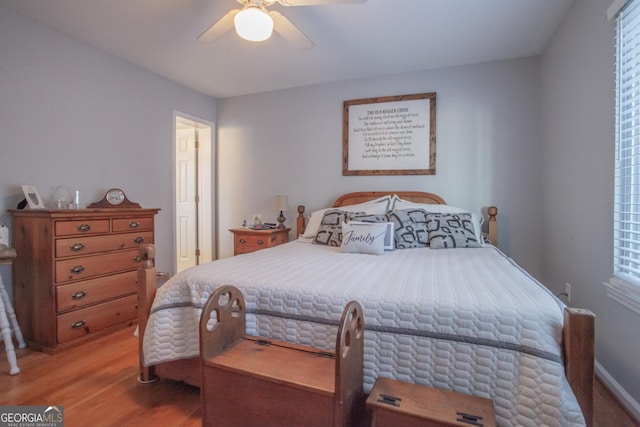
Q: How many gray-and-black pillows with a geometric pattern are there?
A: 4